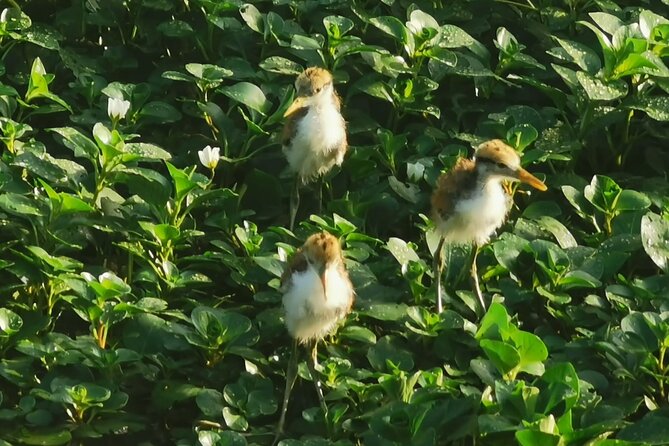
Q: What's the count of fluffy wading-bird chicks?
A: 3